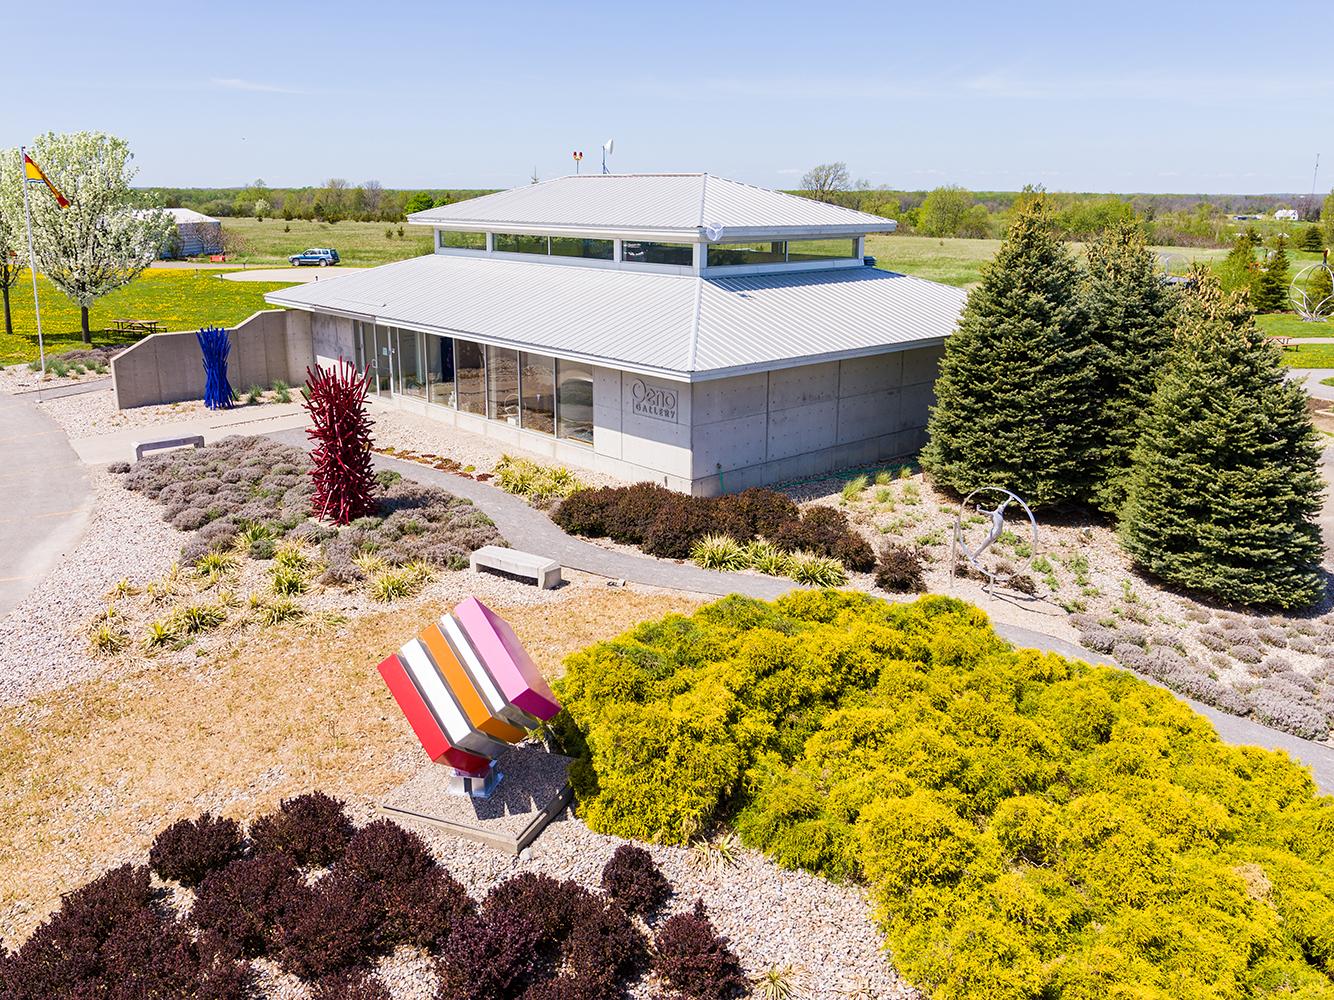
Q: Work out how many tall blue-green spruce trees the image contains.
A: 3